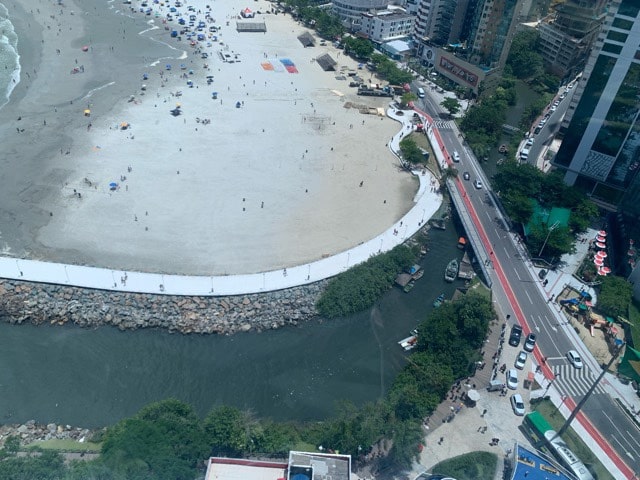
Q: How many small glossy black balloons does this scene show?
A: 0